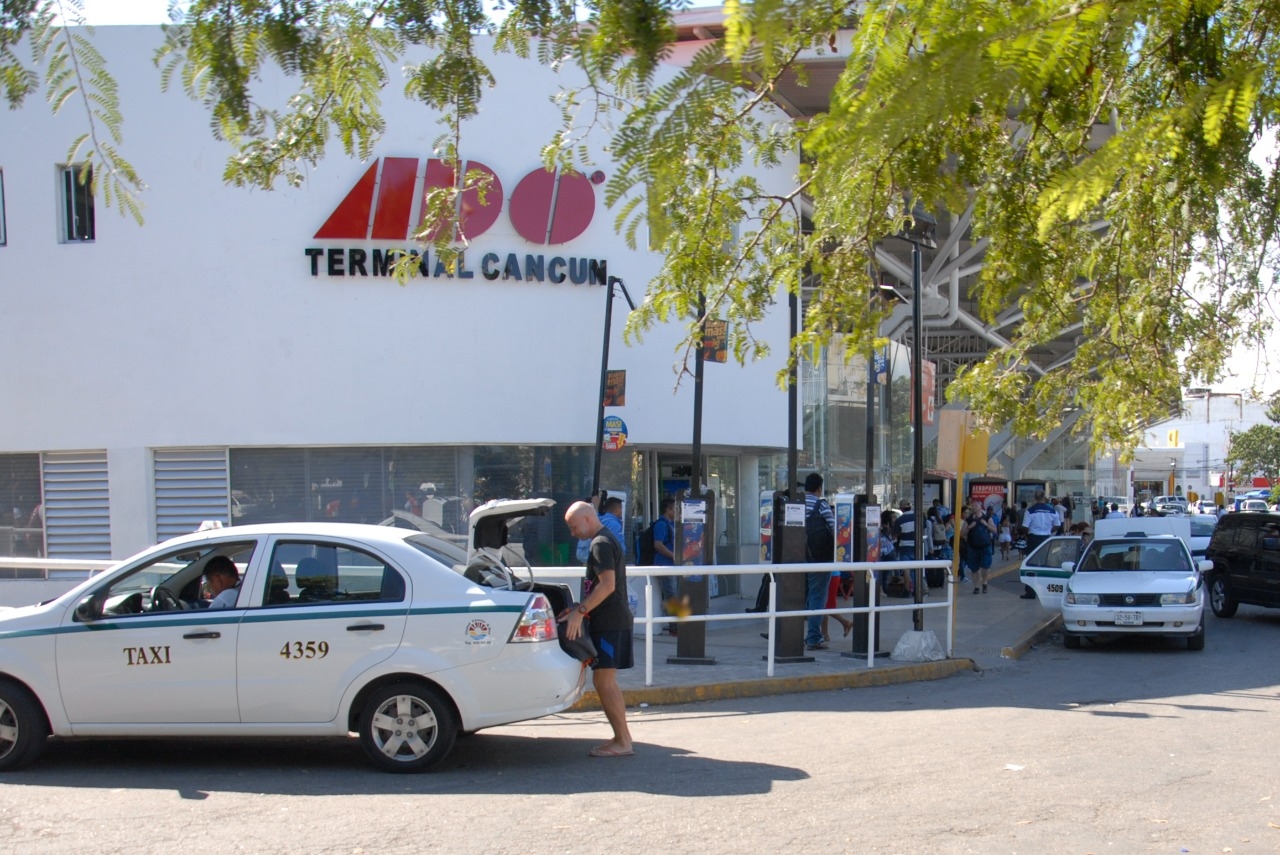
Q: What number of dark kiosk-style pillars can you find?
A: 3